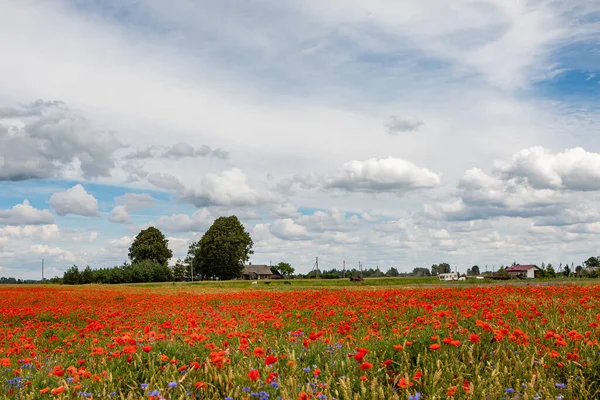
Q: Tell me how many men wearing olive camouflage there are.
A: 0